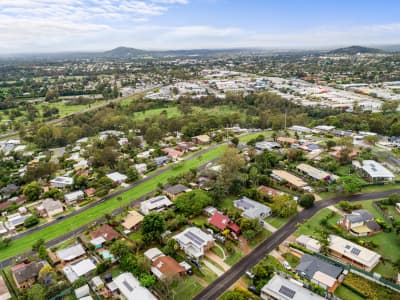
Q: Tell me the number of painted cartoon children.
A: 0